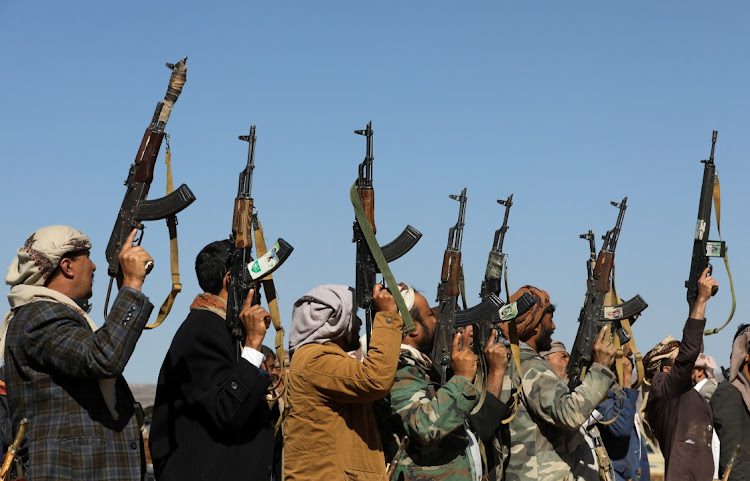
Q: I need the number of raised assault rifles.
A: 8